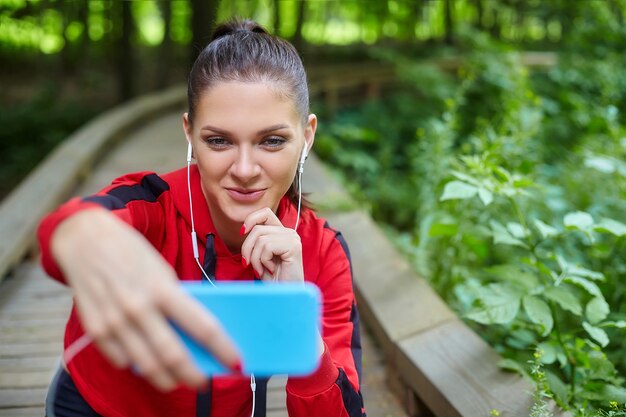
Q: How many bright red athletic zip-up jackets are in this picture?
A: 1